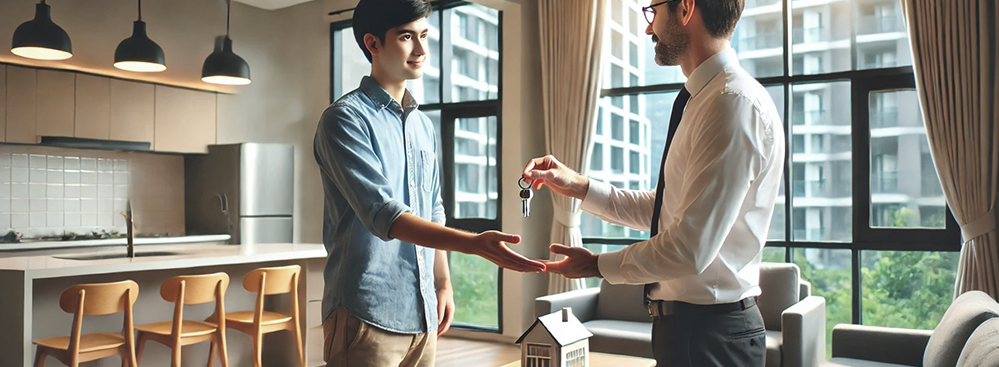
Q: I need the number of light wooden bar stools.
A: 3